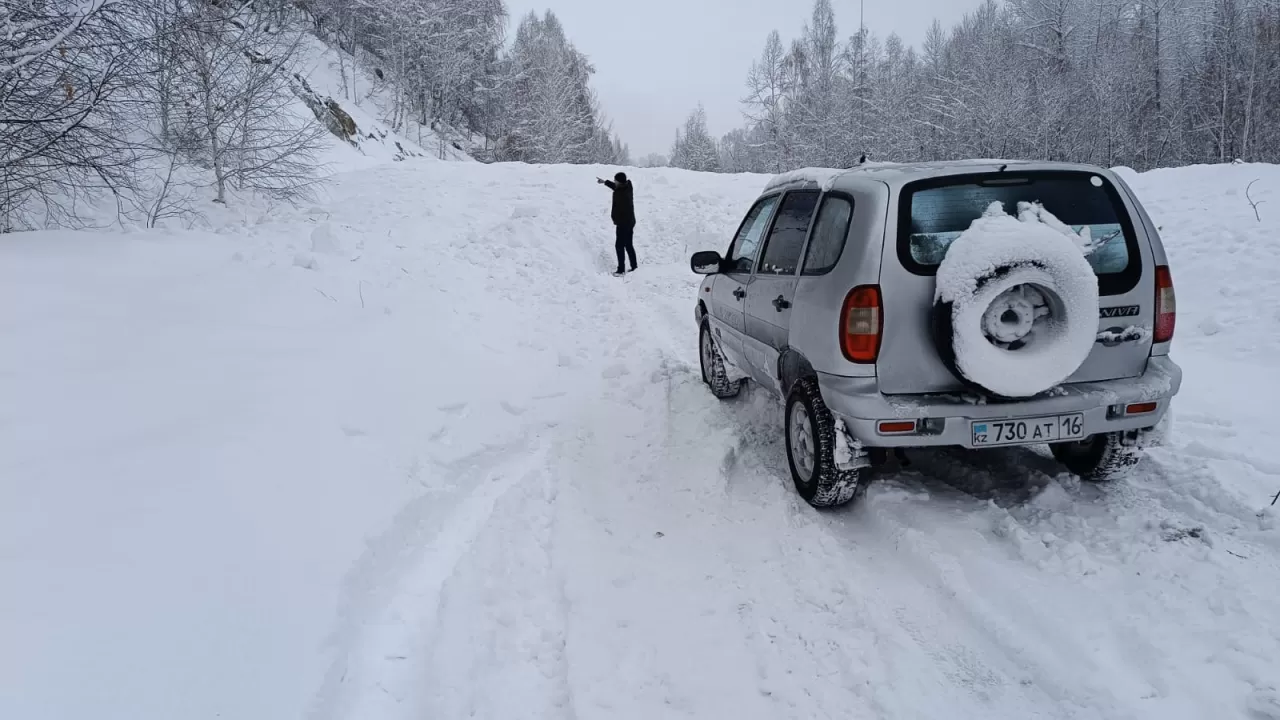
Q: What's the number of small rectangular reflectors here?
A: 2